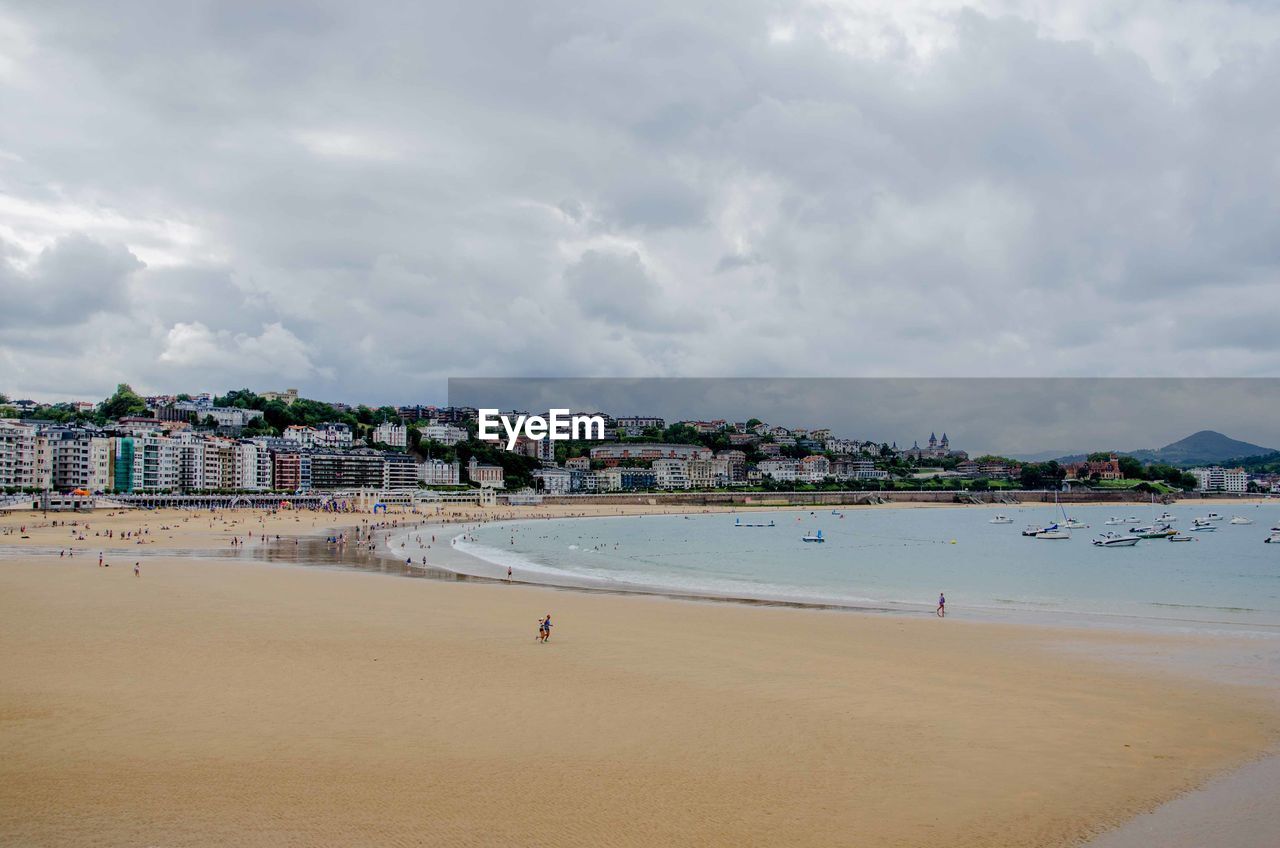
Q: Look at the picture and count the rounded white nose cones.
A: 0